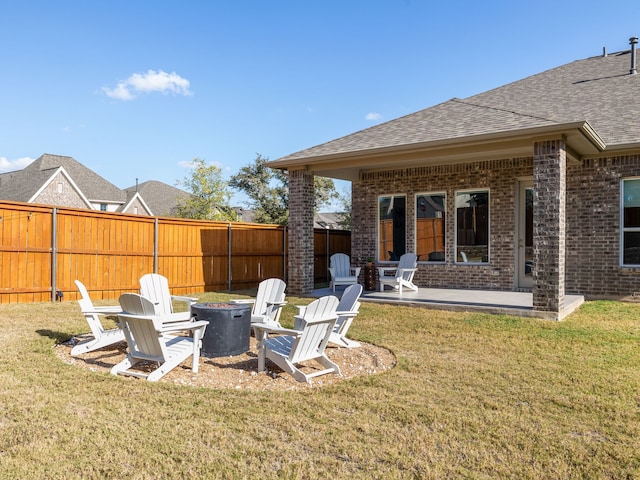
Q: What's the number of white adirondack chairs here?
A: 8